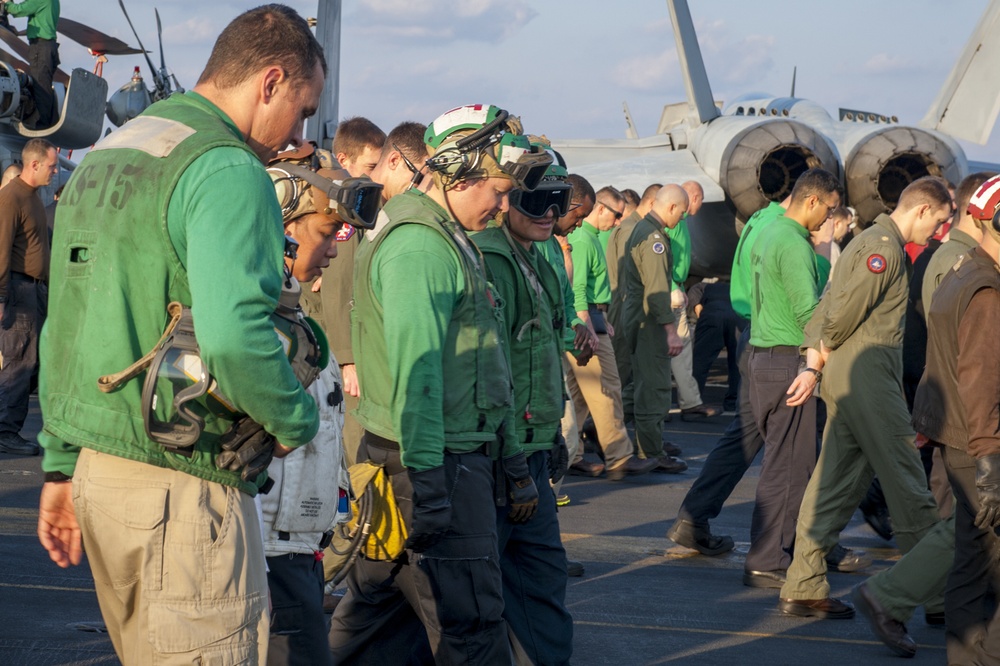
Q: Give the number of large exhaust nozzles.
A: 2